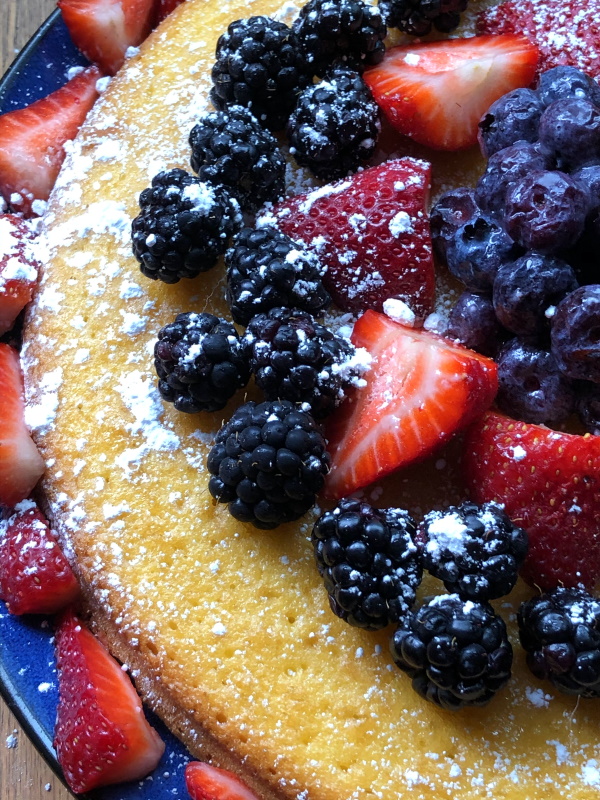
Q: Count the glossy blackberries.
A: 14